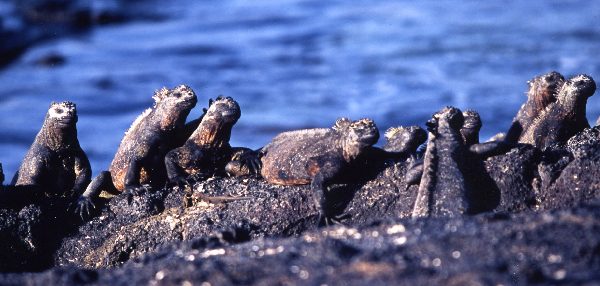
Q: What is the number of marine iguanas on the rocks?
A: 9